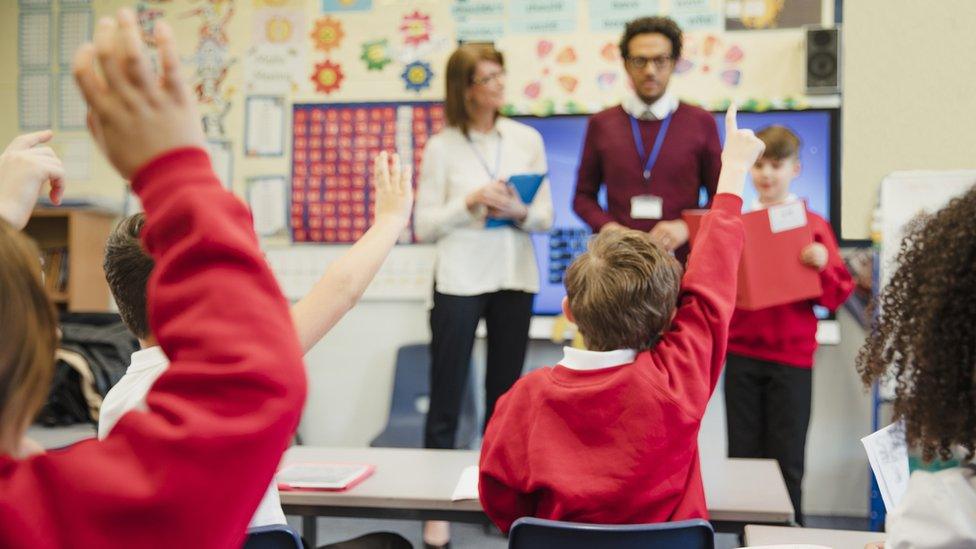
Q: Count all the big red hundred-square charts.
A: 1